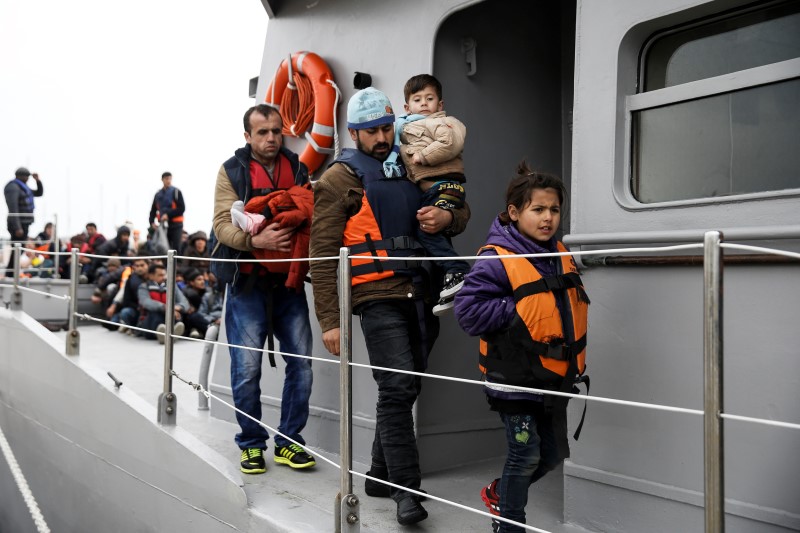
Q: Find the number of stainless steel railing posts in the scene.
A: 5